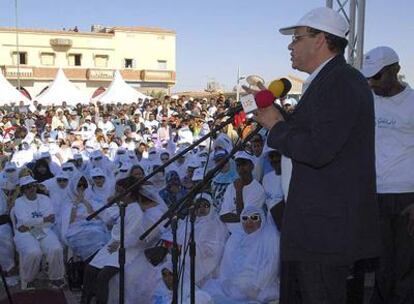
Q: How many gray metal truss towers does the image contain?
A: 1